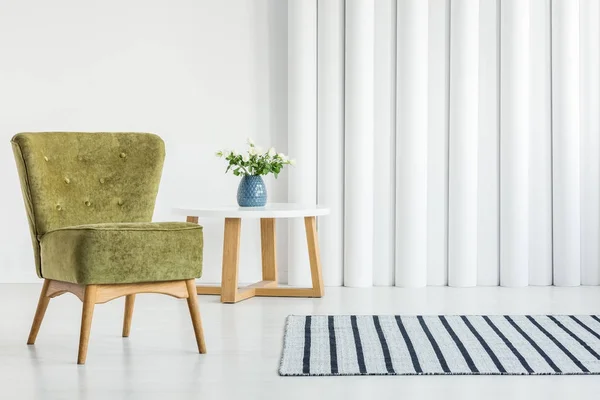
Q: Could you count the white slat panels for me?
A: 12